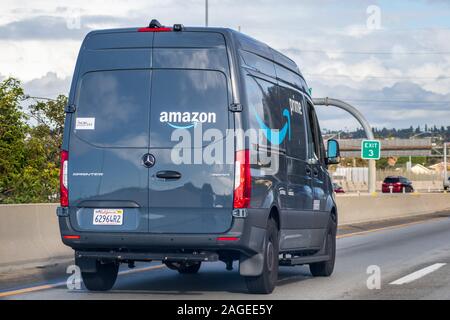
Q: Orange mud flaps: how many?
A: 0